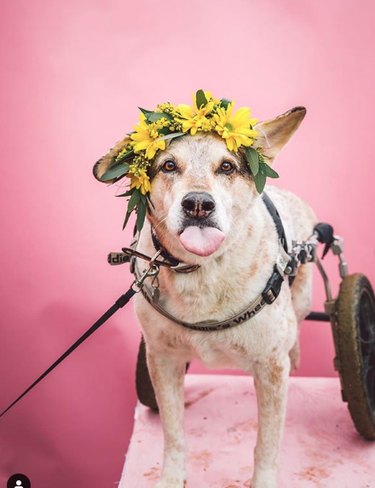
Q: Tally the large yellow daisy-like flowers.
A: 4